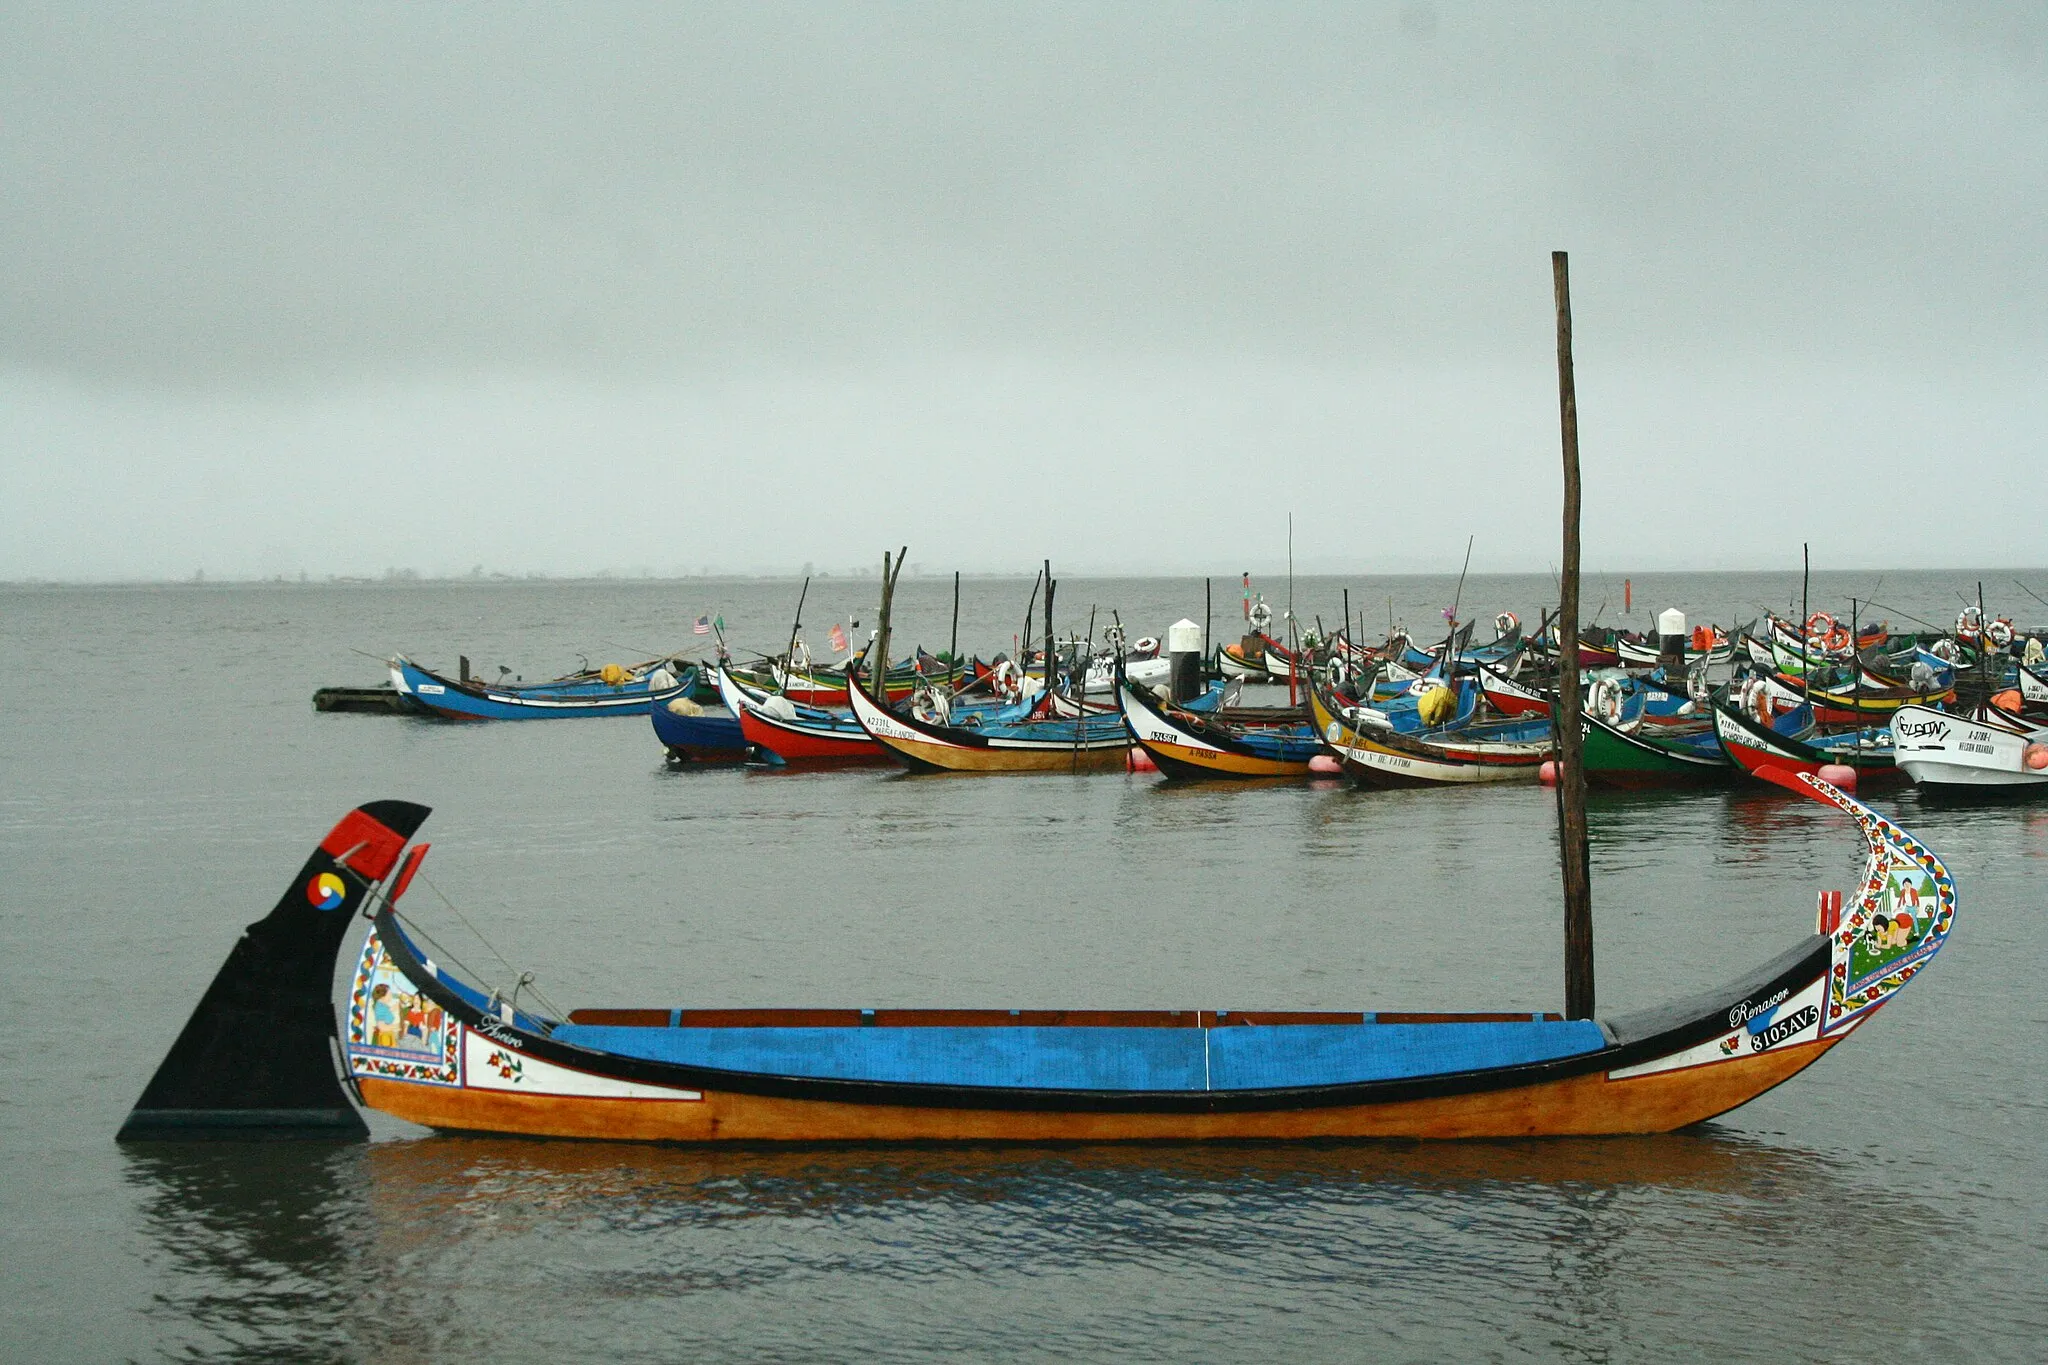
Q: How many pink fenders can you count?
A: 5